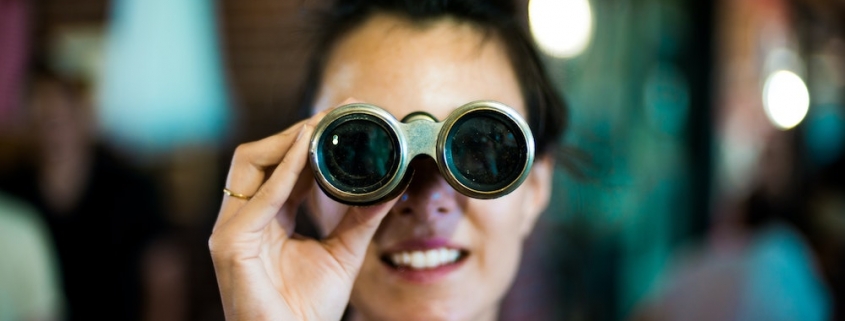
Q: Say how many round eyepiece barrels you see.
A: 2